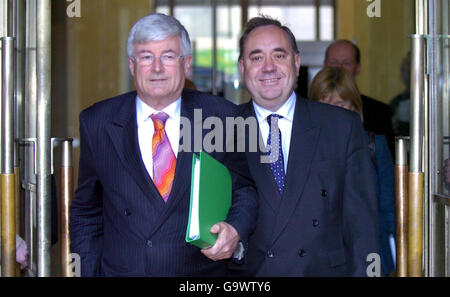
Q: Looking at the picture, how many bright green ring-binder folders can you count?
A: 1